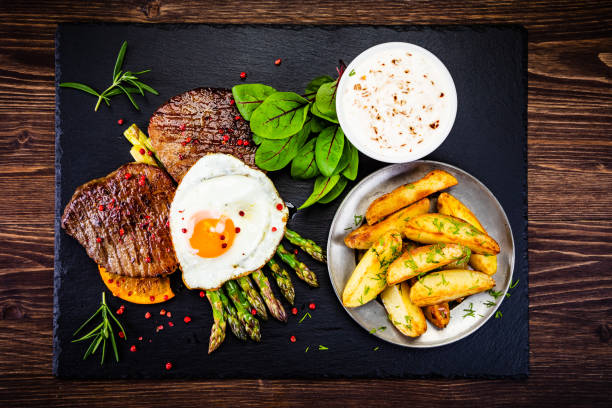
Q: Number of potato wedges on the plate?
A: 10